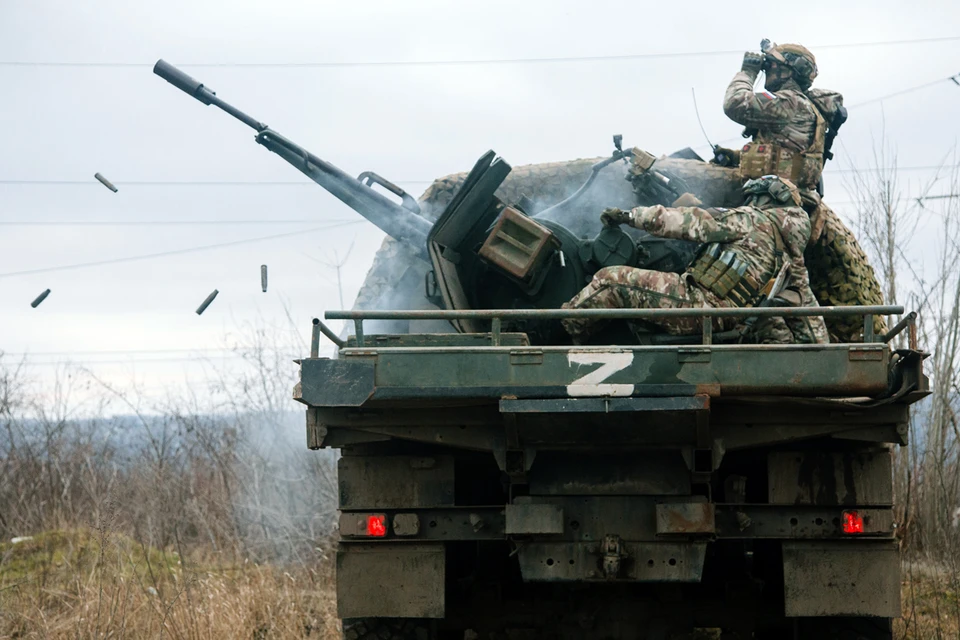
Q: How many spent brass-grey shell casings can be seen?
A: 4